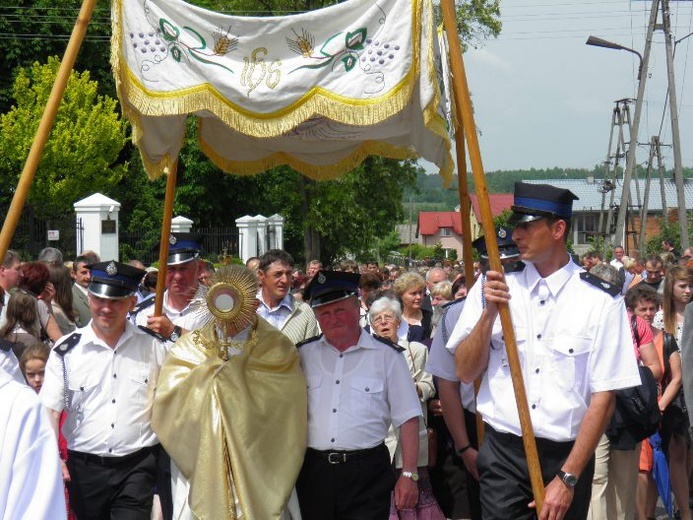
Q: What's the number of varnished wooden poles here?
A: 4